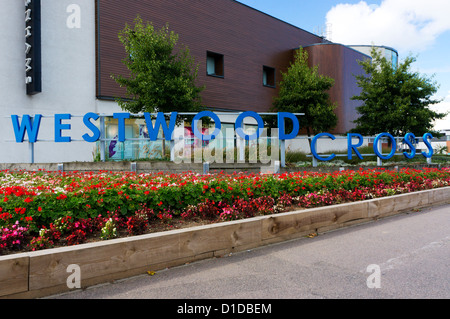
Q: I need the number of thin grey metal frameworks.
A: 2